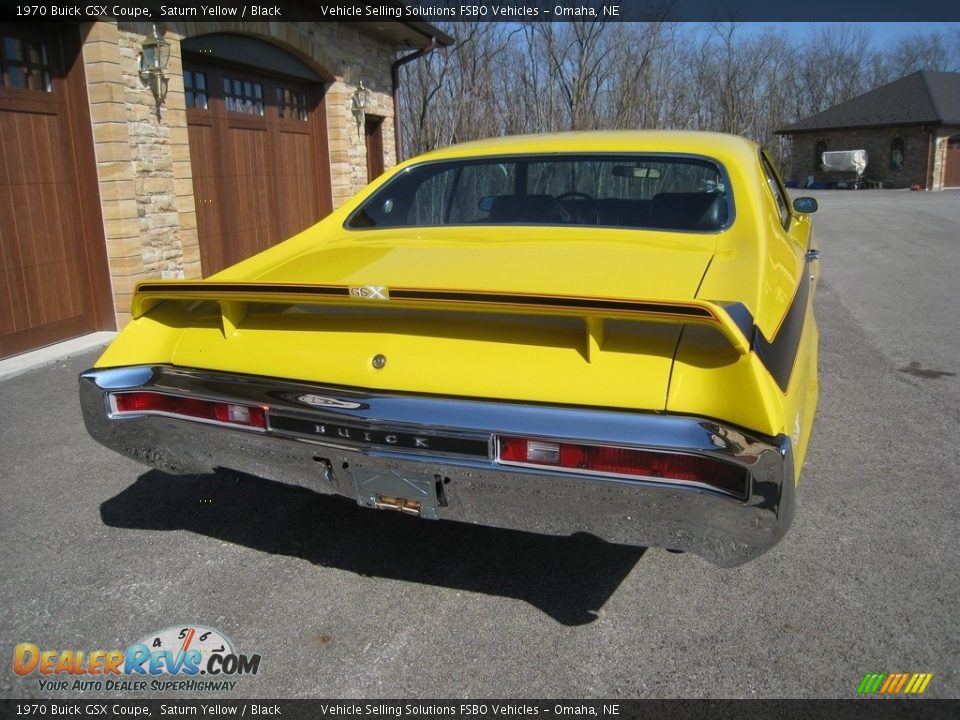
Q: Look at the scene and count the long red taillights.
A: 2